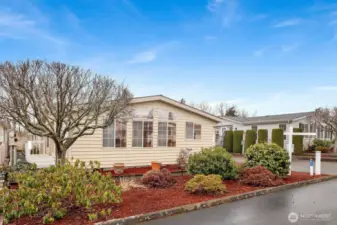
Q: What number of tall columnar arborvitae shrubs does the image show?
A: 6